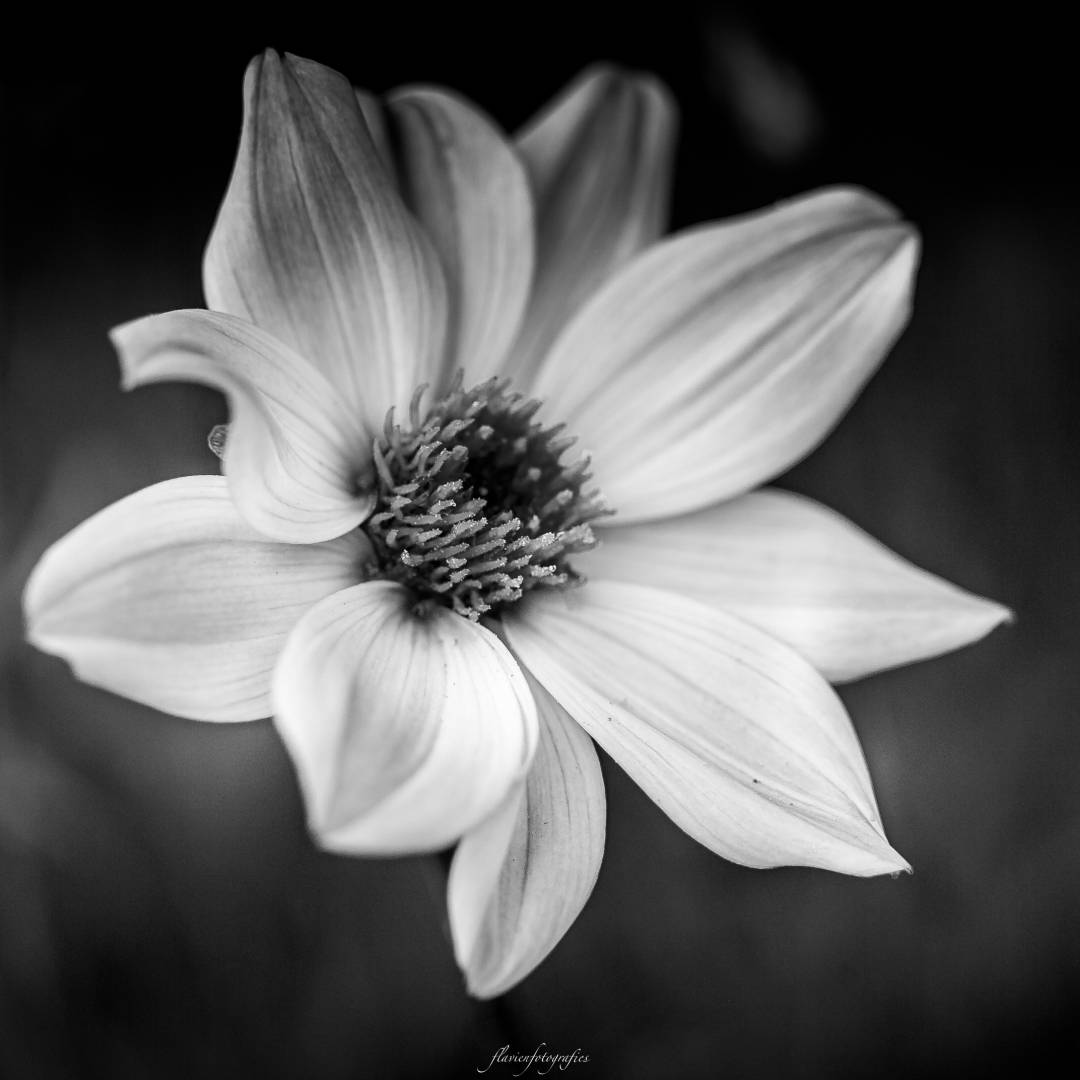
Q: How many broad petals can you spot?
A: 10